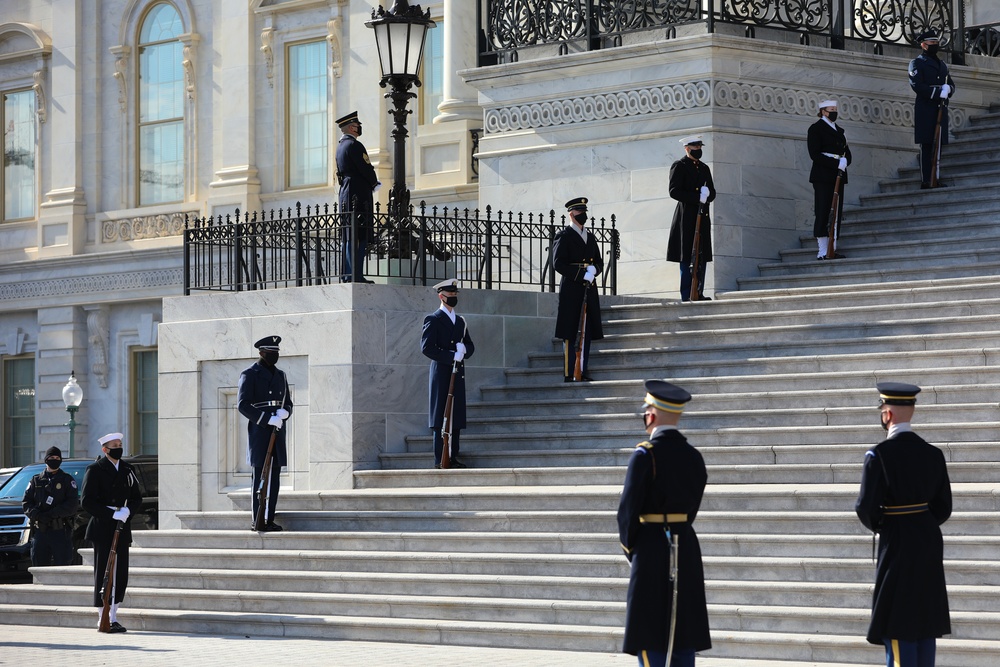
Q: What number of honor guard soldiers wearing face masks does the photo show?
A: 10